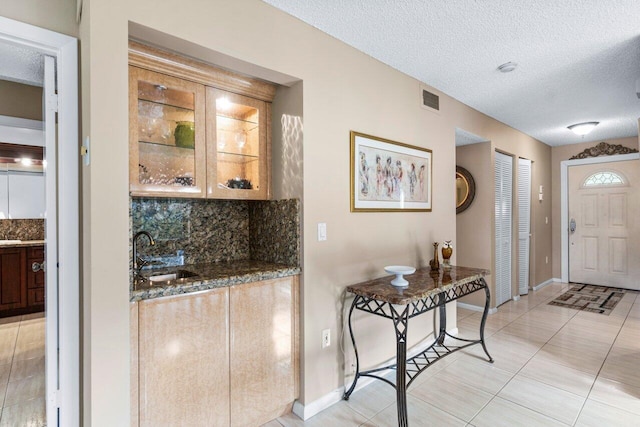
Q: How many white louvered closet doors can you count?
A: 2